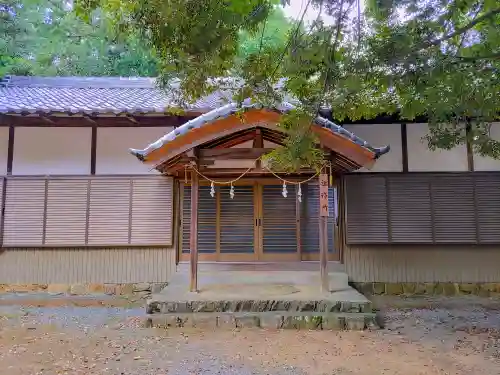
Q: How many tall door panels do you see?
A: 4